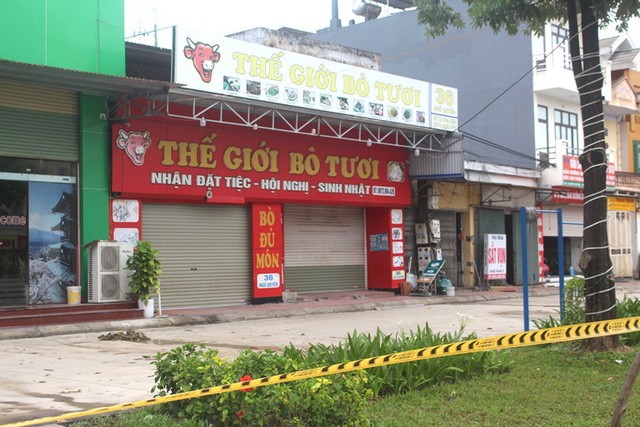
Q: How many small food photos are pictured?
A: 12